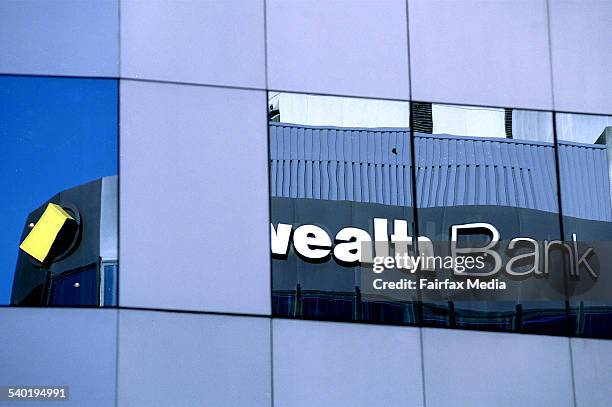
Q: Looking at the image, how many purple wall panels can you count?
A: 11